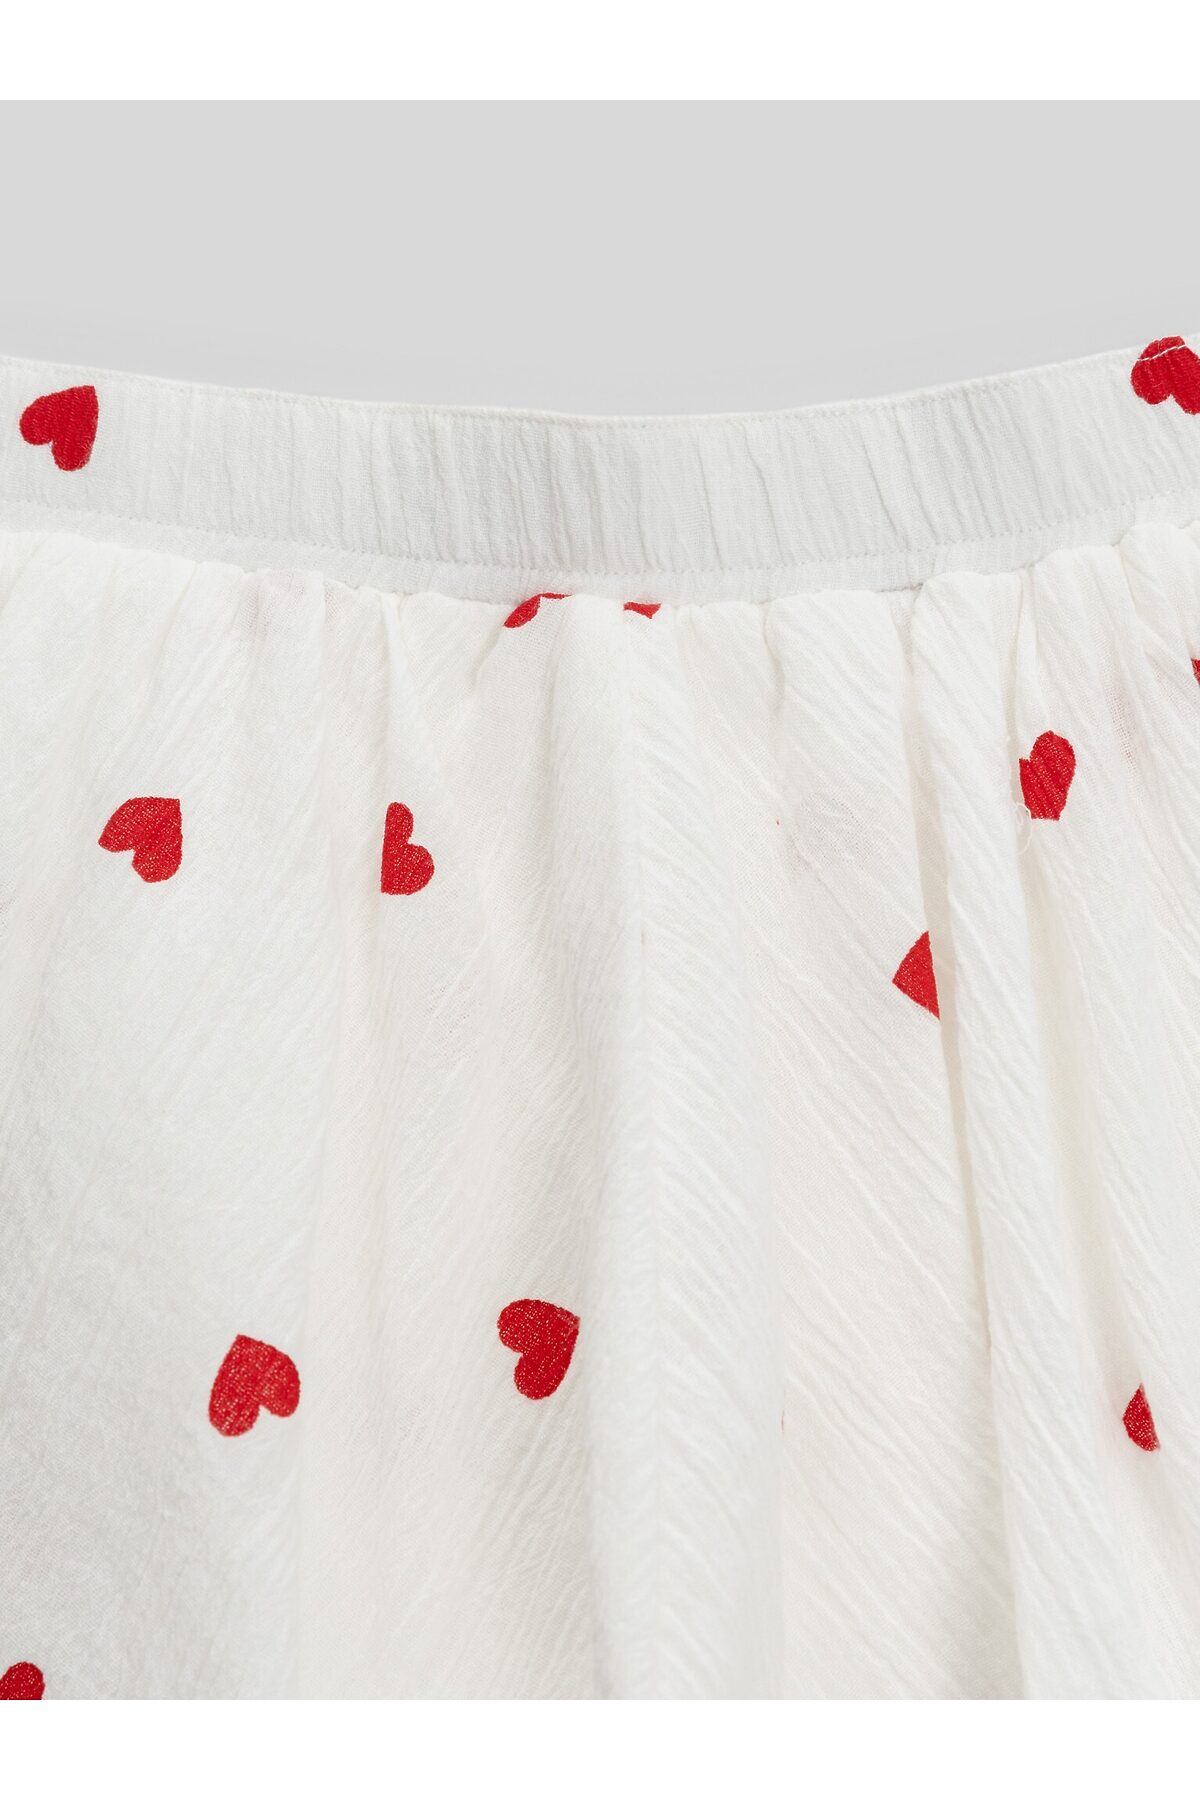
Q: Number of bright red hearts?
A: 13